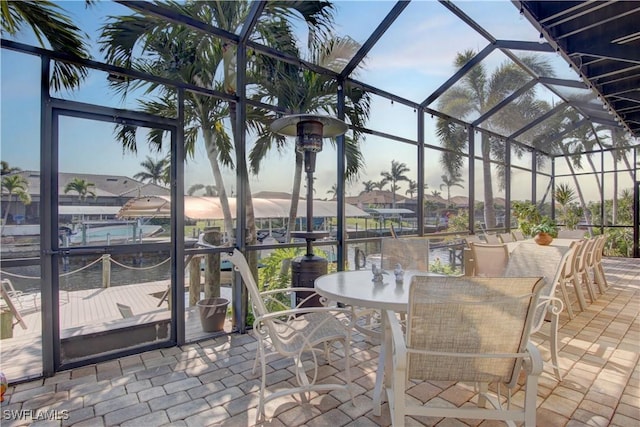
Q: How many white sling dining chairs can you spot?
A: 4